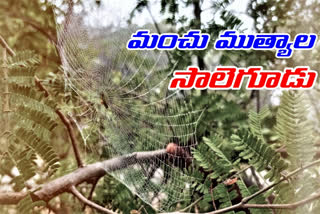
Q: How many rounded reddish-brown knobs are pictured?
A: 1